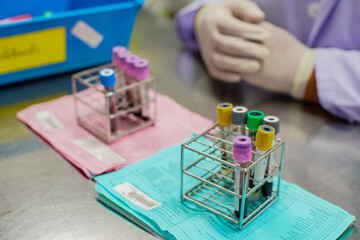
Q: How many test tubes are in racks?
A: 11